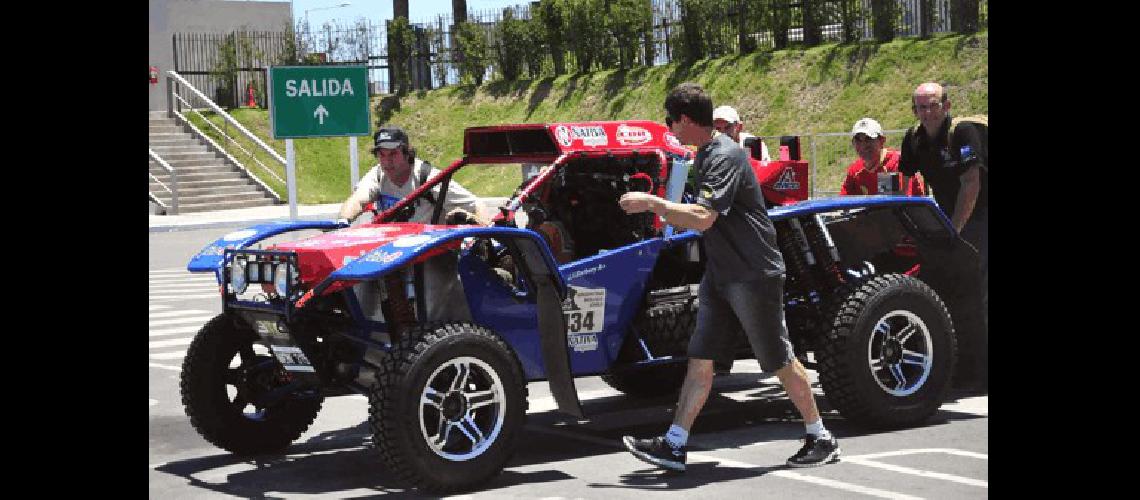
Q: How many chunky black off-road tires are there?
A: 4